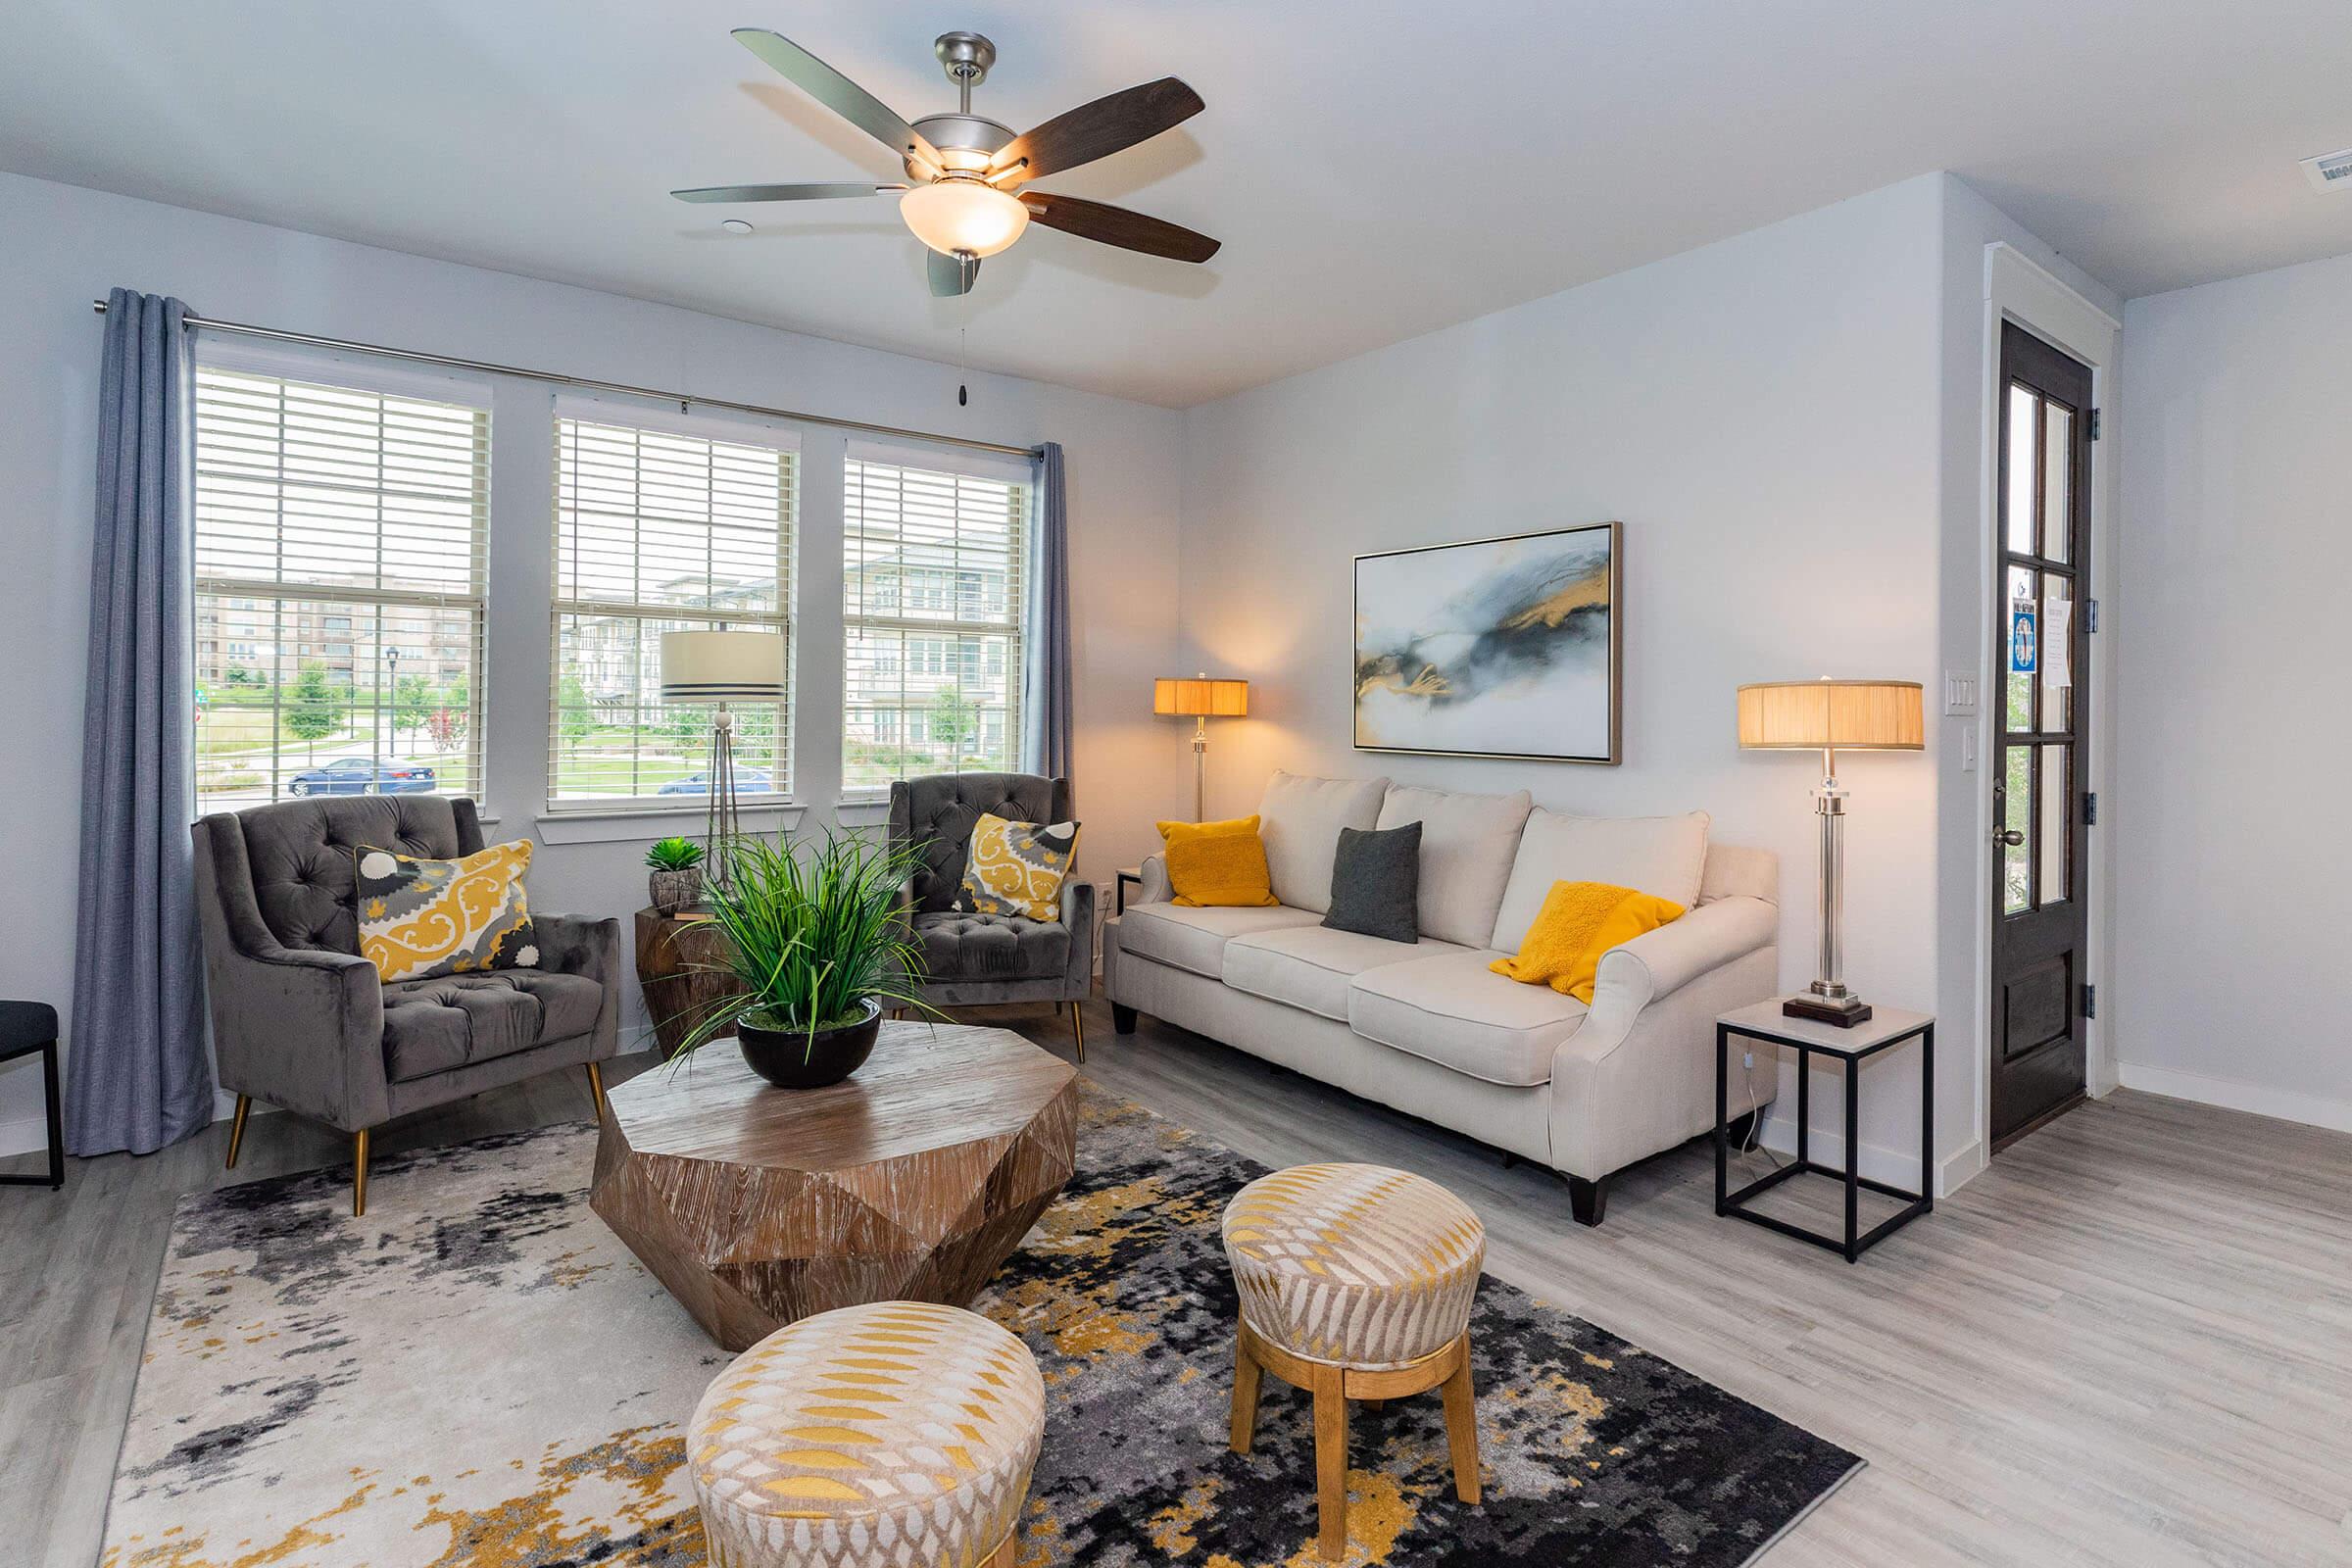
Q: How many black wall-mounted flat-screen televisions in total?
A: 0